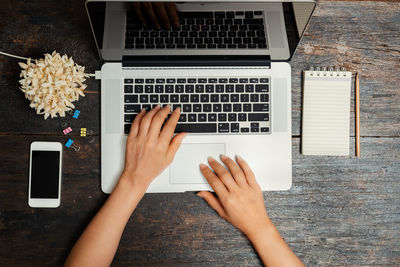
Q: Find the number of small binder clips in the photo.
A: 4